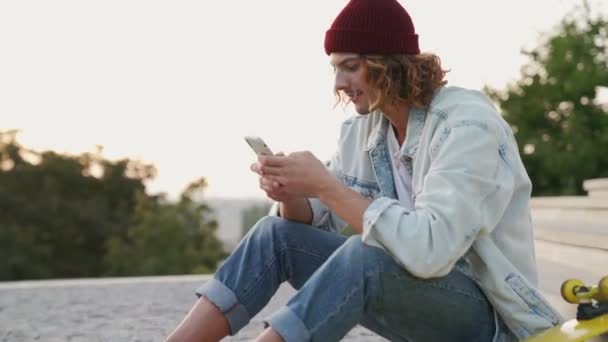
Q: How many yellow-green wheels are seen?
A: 2